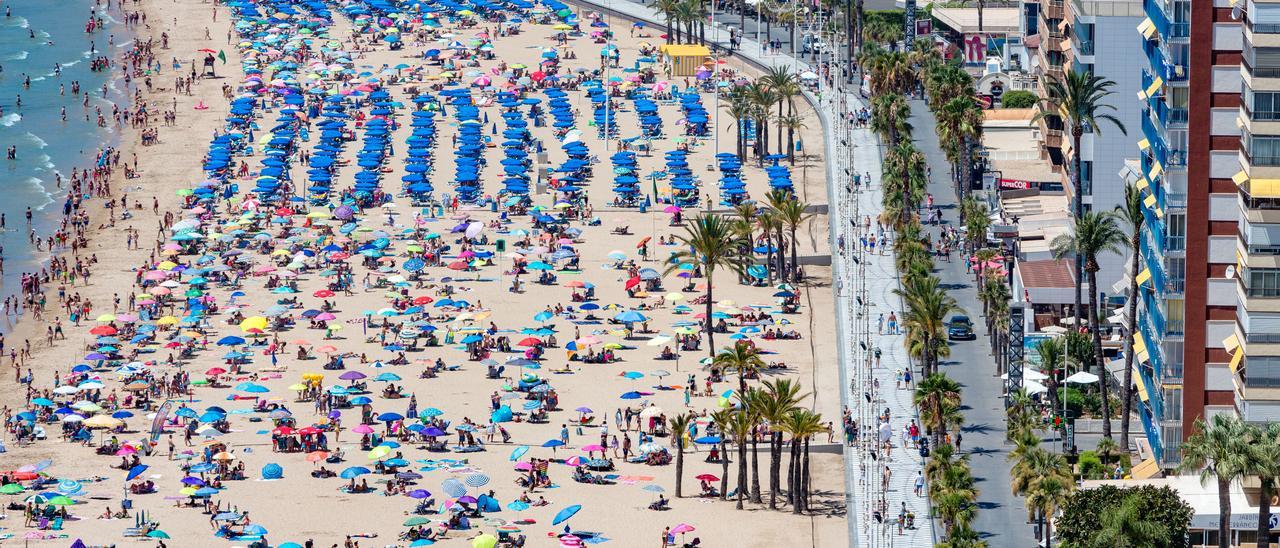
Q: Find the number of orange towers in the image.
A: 0